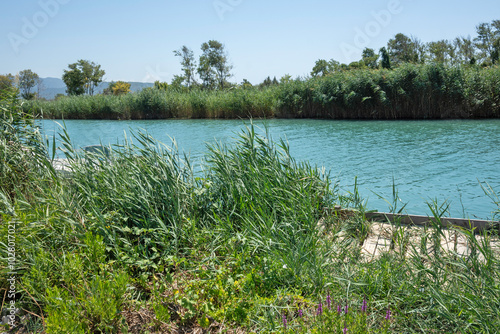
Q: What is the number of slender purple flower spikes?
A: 9